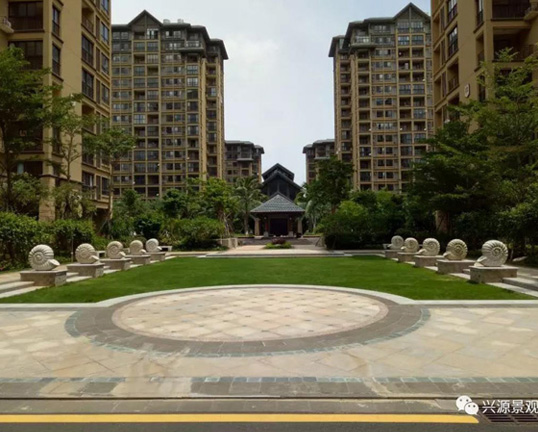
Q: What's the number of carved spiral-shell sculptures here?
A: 10